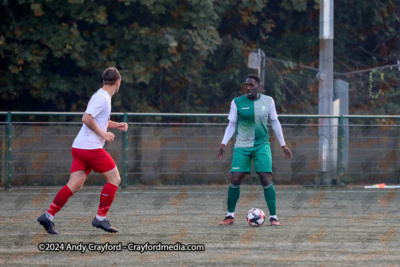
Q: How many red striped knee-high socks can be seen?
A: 2